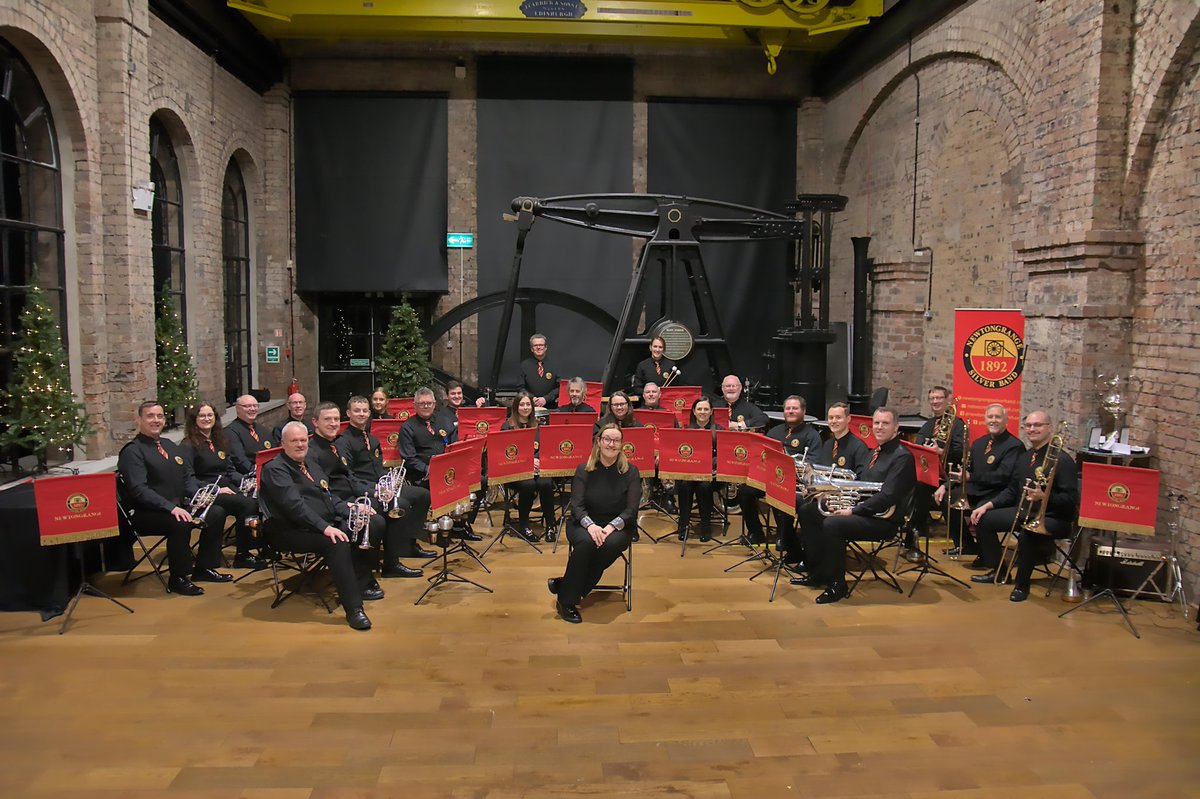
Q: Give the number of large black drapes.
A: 3